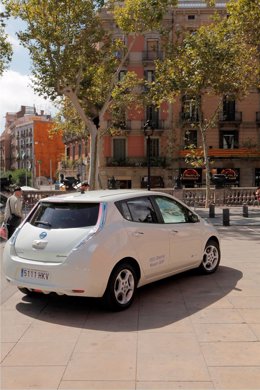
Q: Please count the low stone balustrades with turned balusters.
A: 1